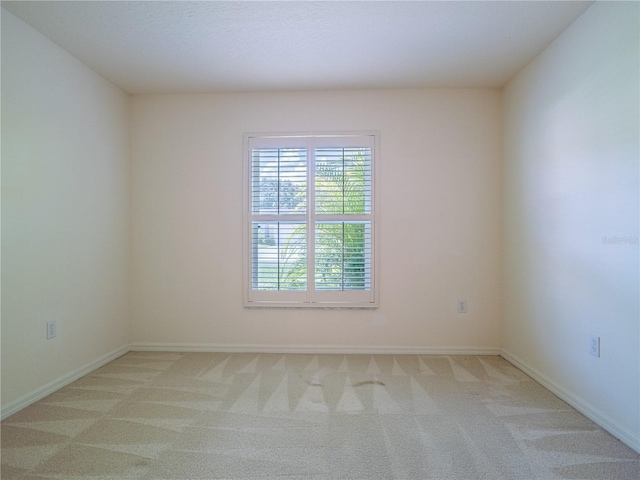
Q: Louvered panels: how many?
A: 4